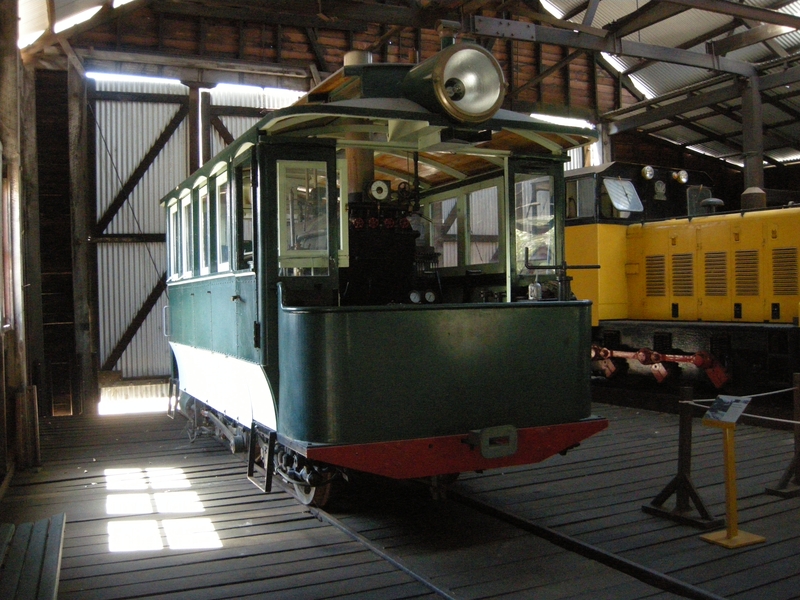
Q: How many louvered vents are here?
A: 5